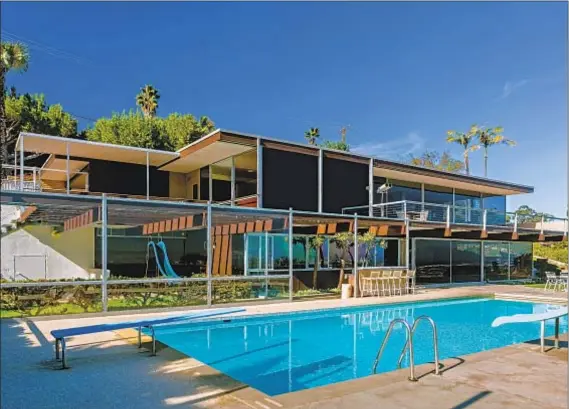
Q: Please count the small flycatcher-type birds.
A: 0